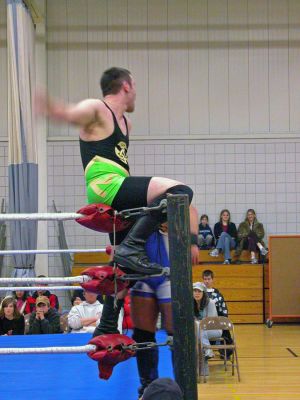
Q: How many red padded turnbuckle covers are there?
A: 3